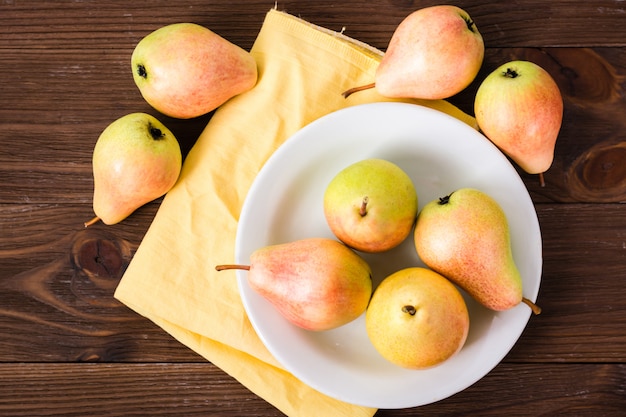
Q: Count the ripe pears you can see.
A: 8